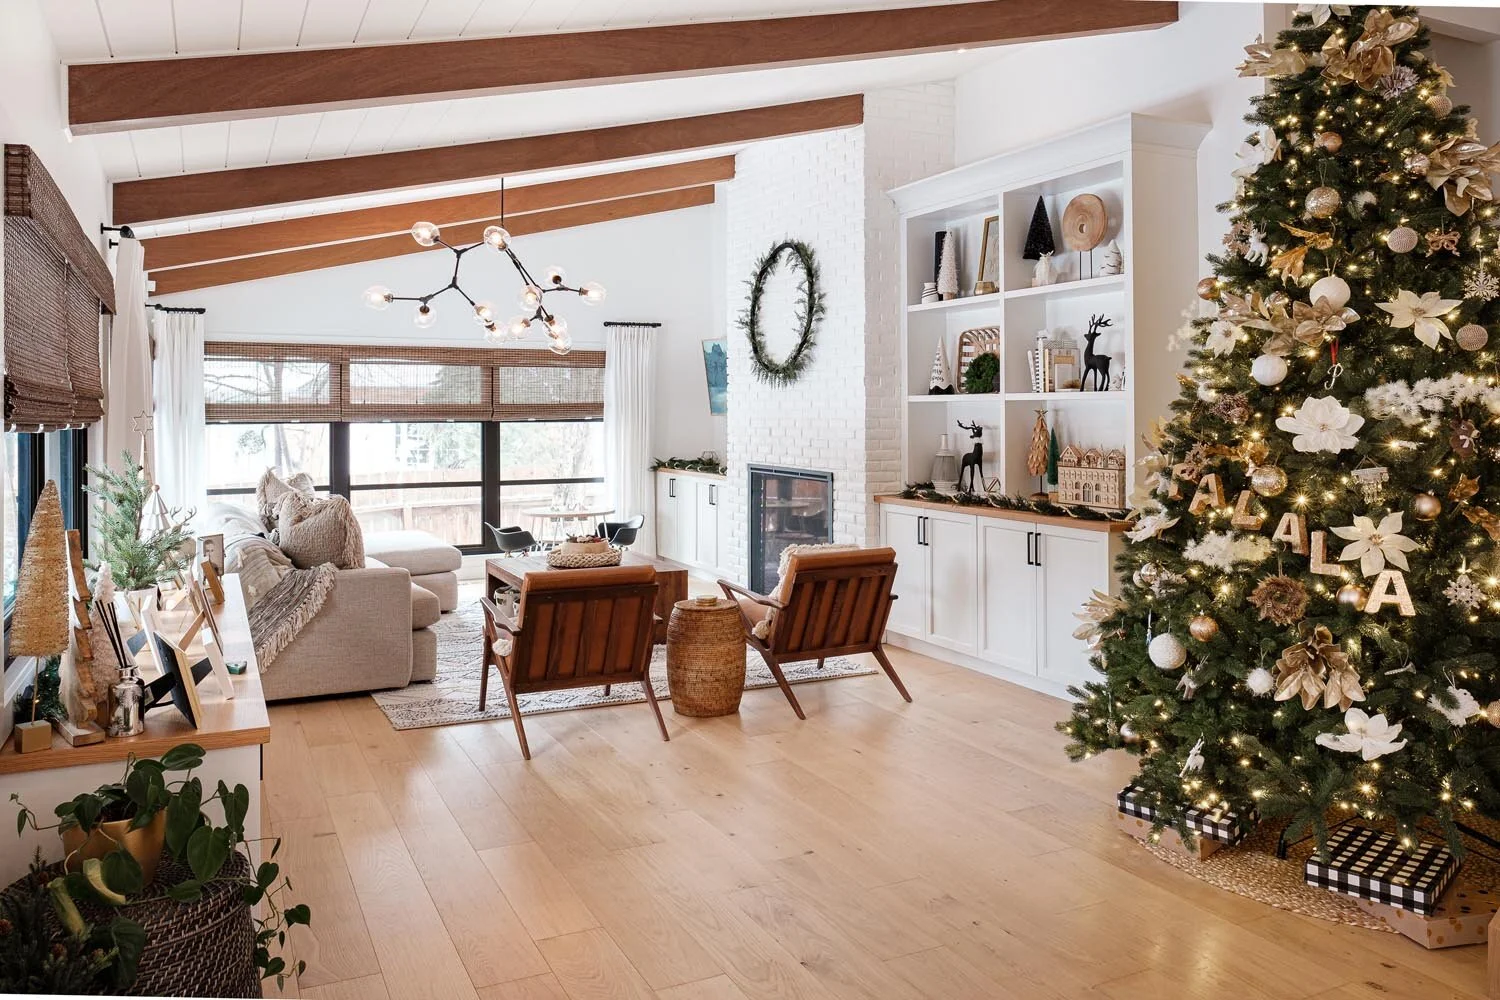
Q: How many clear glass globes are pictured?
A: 12